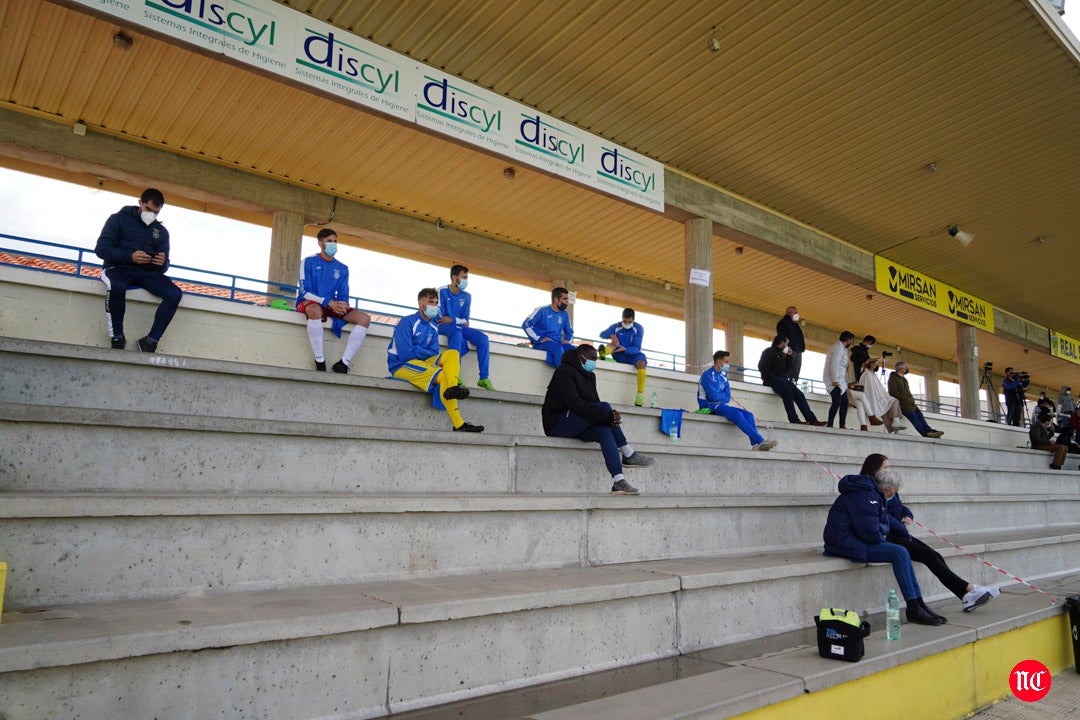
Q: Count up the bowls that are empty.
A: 0